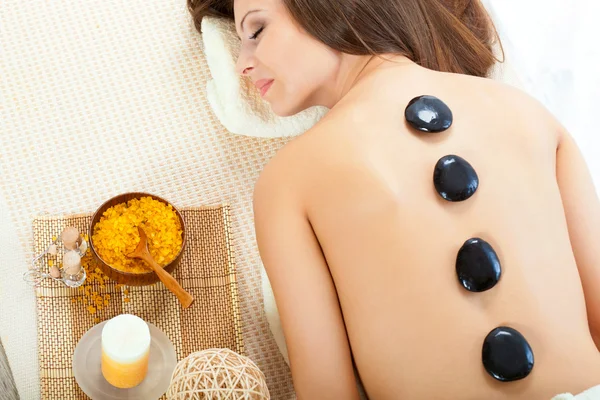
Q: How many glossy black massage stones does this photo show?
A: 4